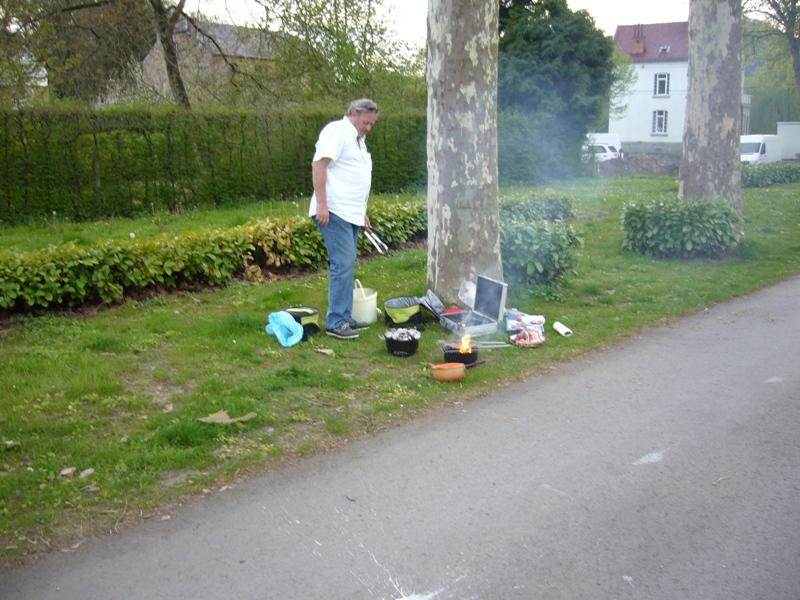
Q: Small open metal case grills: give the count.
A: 1